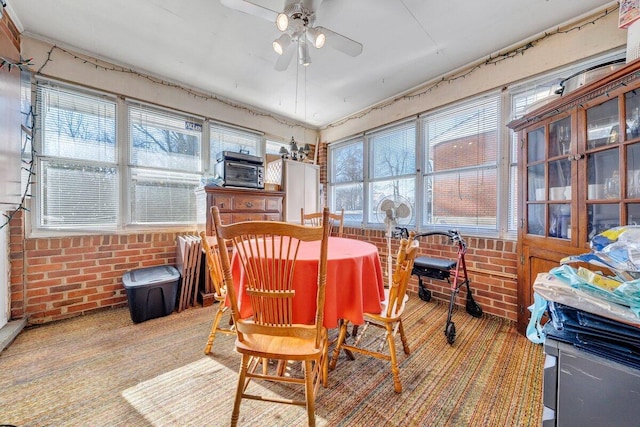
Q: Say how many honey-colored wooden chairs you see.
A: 4